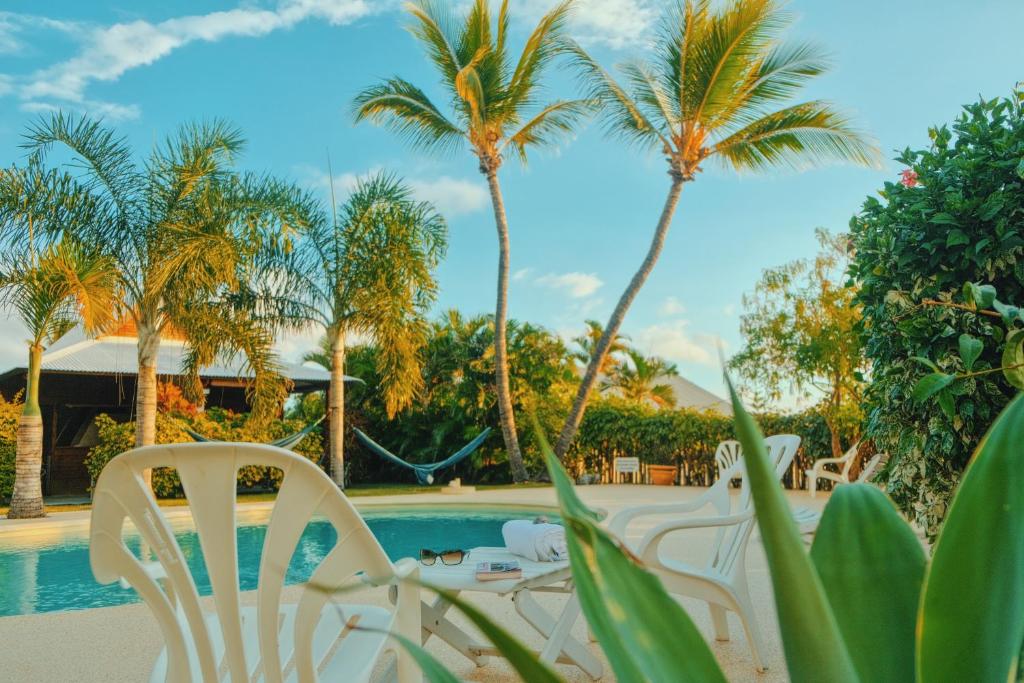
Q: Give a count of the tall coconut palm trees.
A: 2